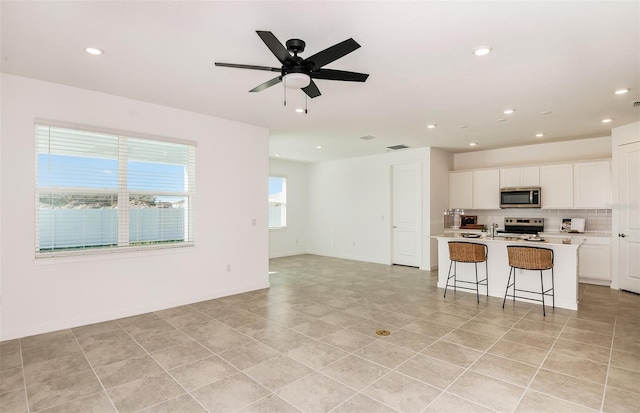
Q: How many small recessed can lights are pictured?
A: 11